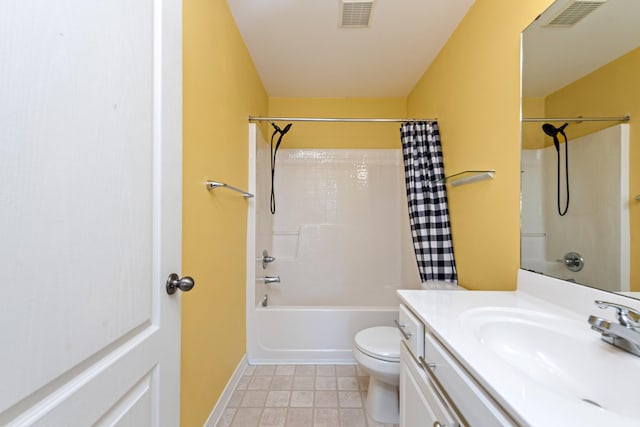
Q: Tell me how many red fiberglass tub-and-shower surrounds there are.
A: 0